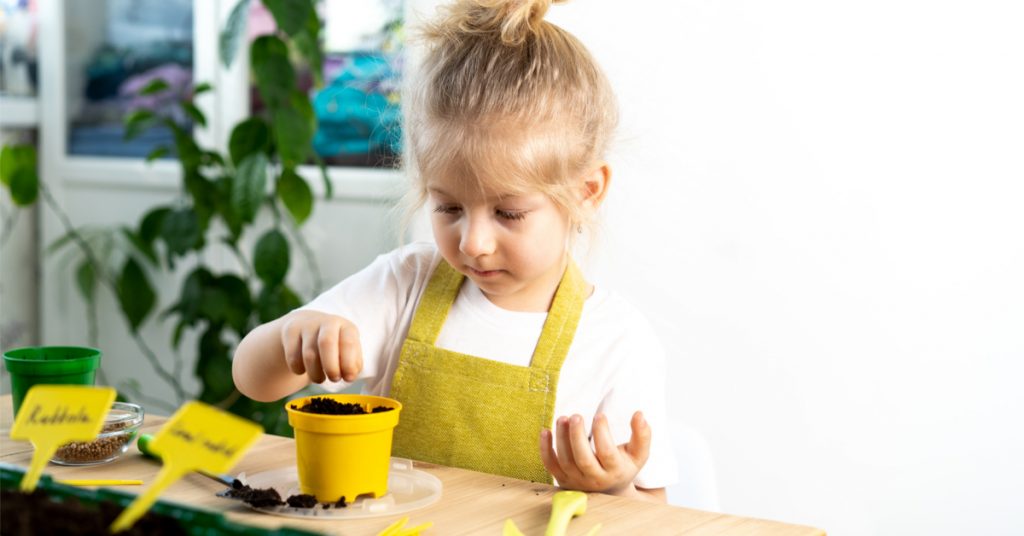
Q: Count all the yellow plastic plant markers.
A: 2